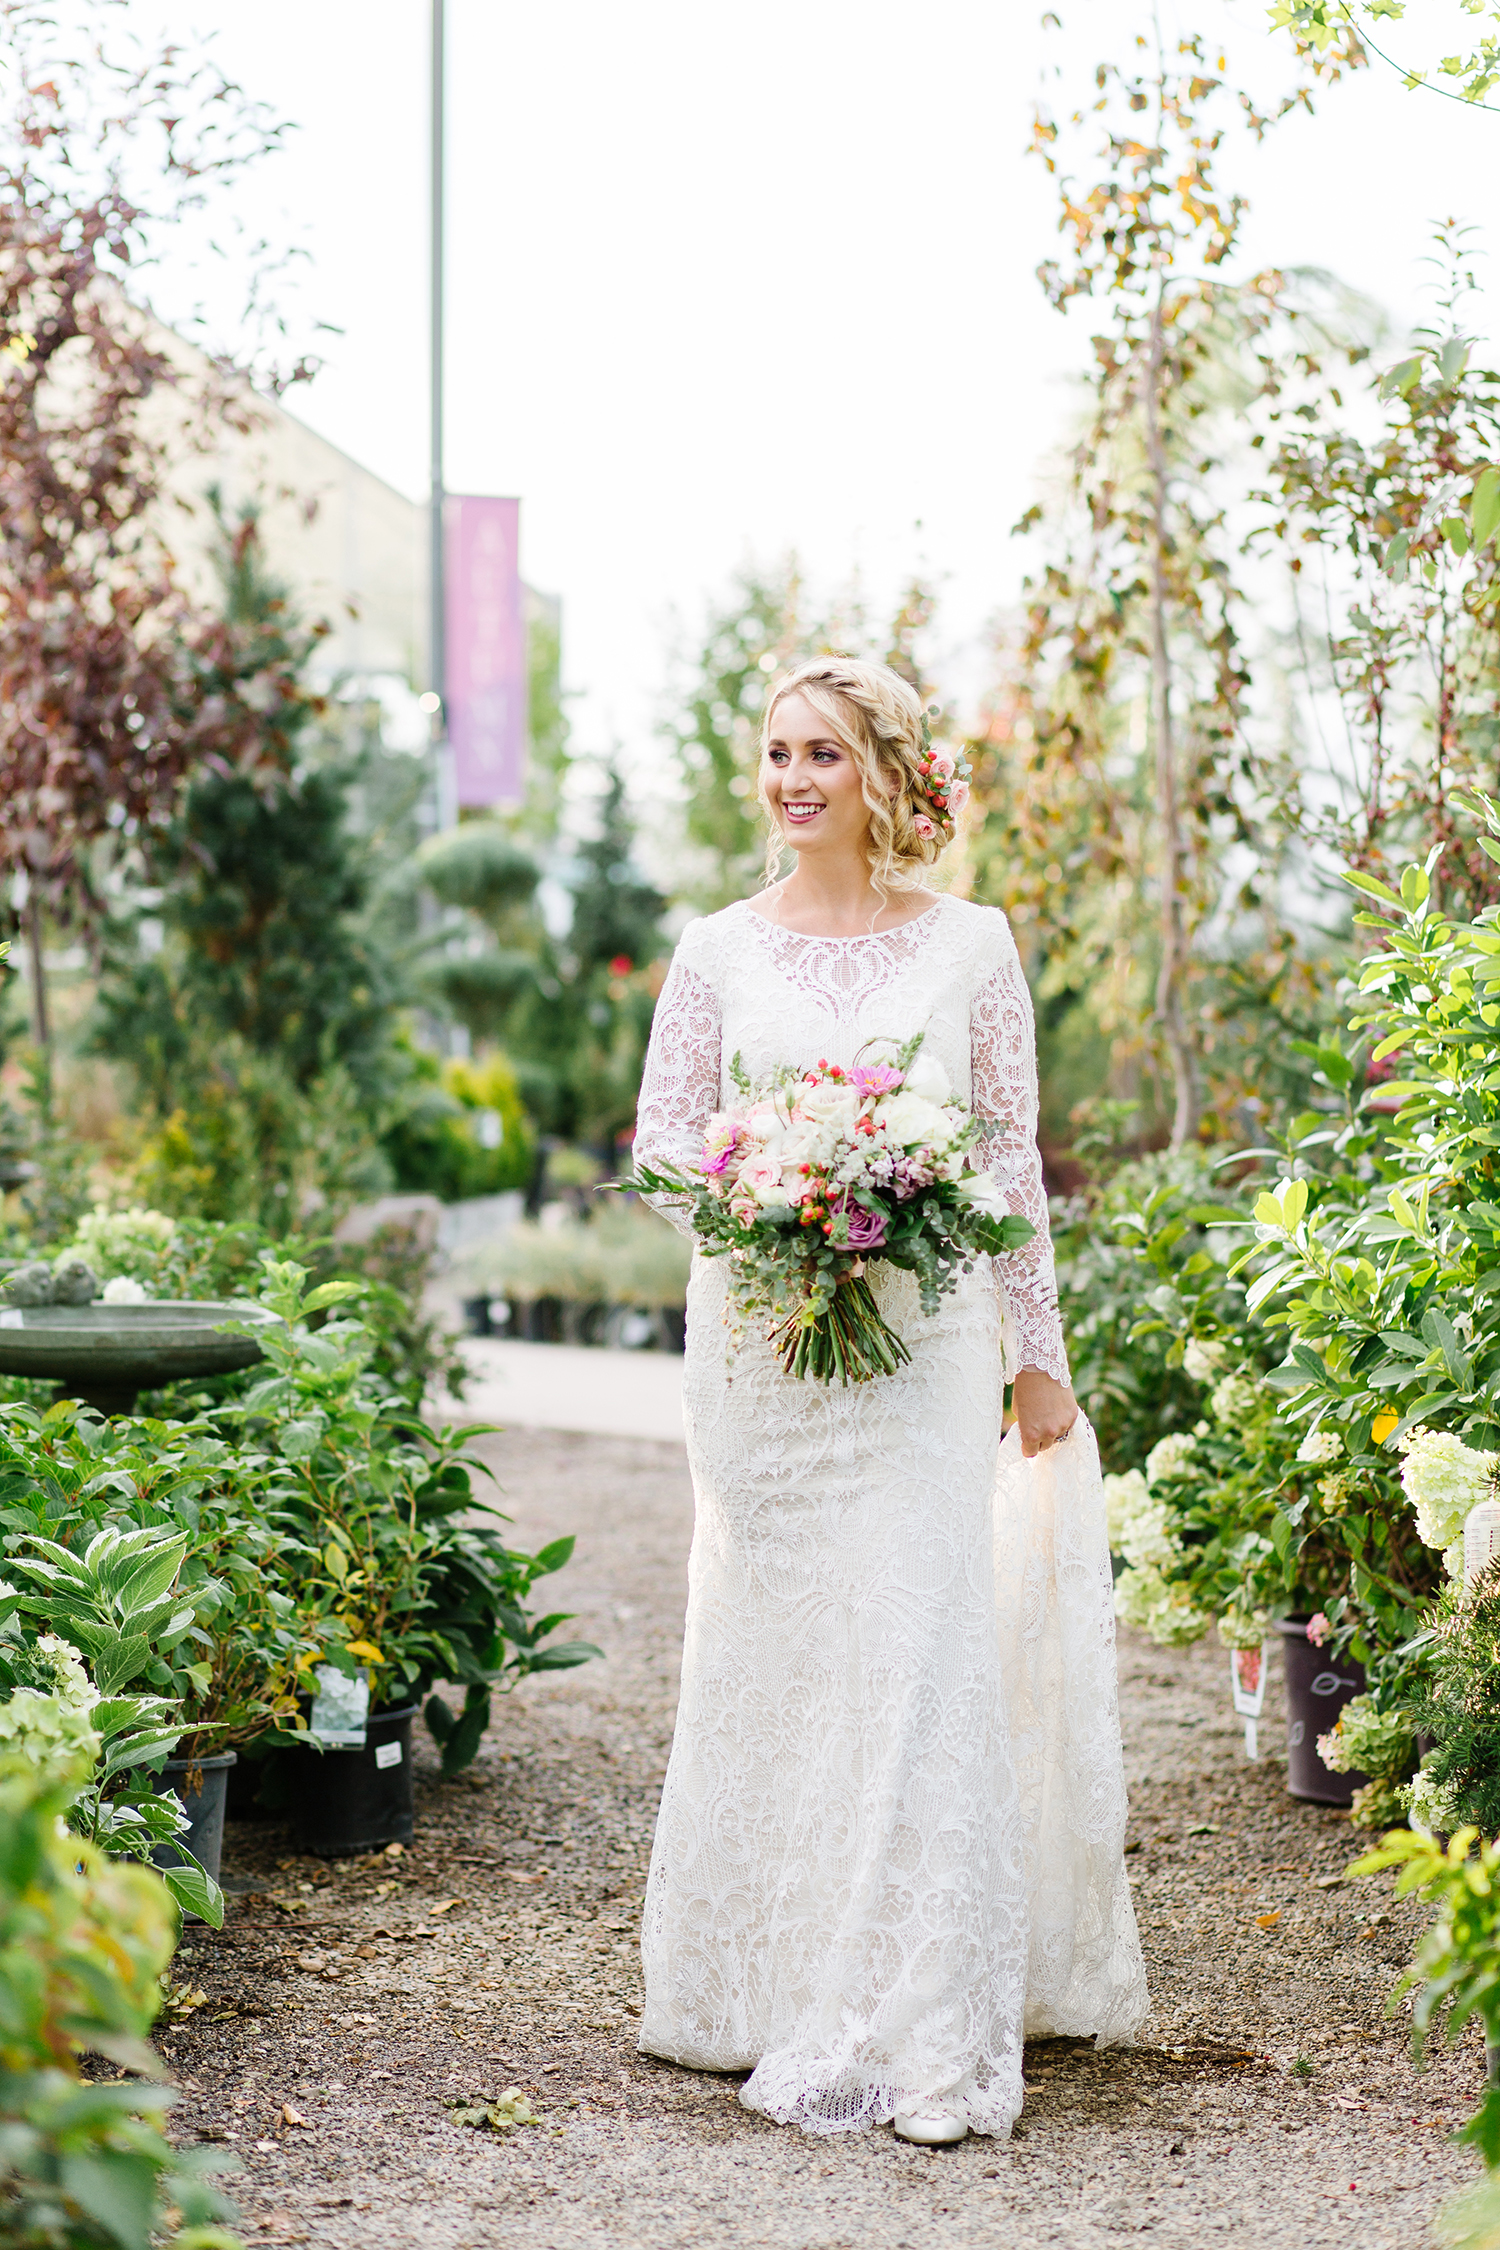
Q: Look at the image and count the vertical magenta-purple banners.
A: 1